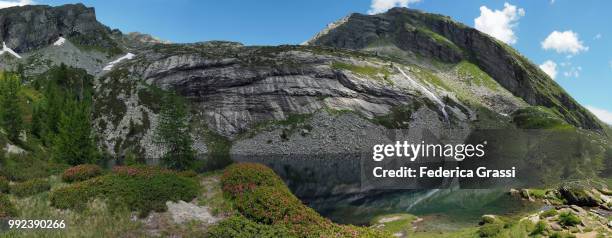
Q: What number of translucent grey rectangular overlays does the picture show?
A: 1